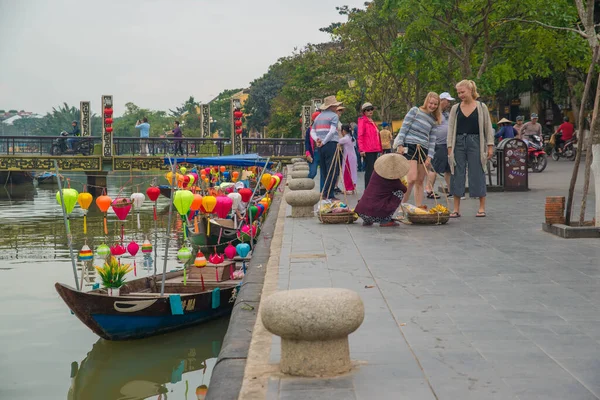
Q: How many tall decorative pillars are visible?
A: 6